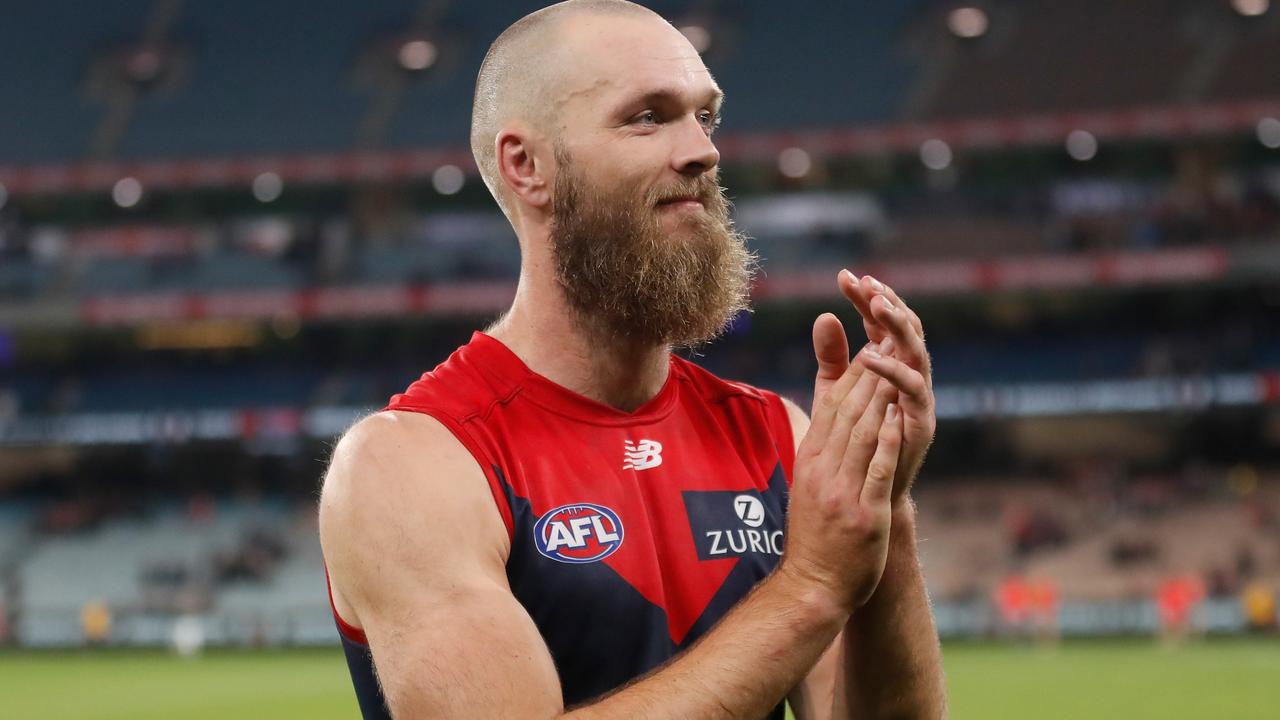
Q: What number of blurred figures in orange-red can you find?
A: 3